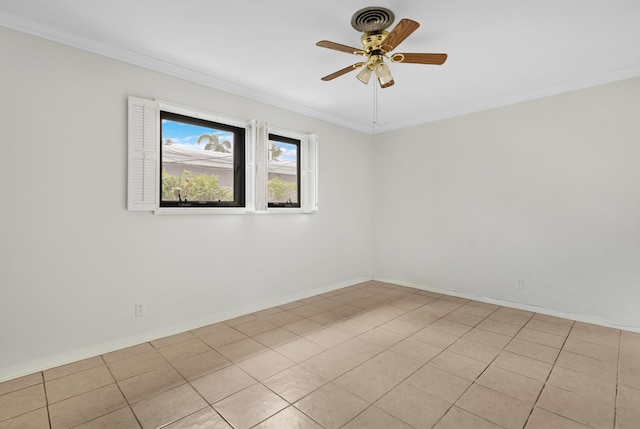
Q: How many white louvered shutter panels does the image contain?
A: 4